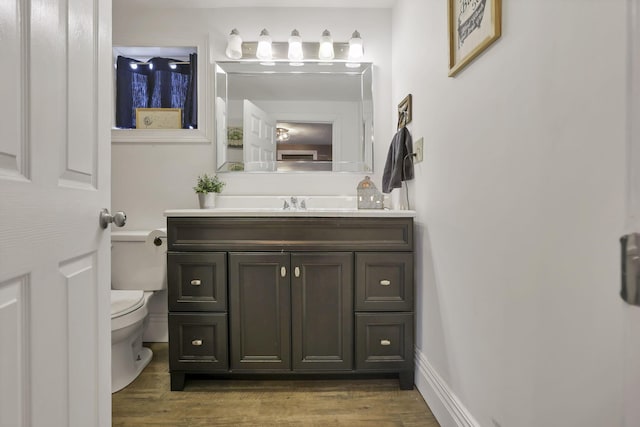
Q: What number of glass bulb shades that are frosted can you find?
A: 5